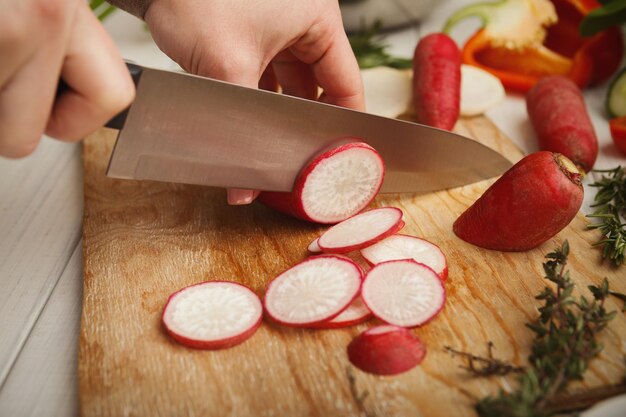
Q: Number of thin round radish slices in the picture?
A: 7